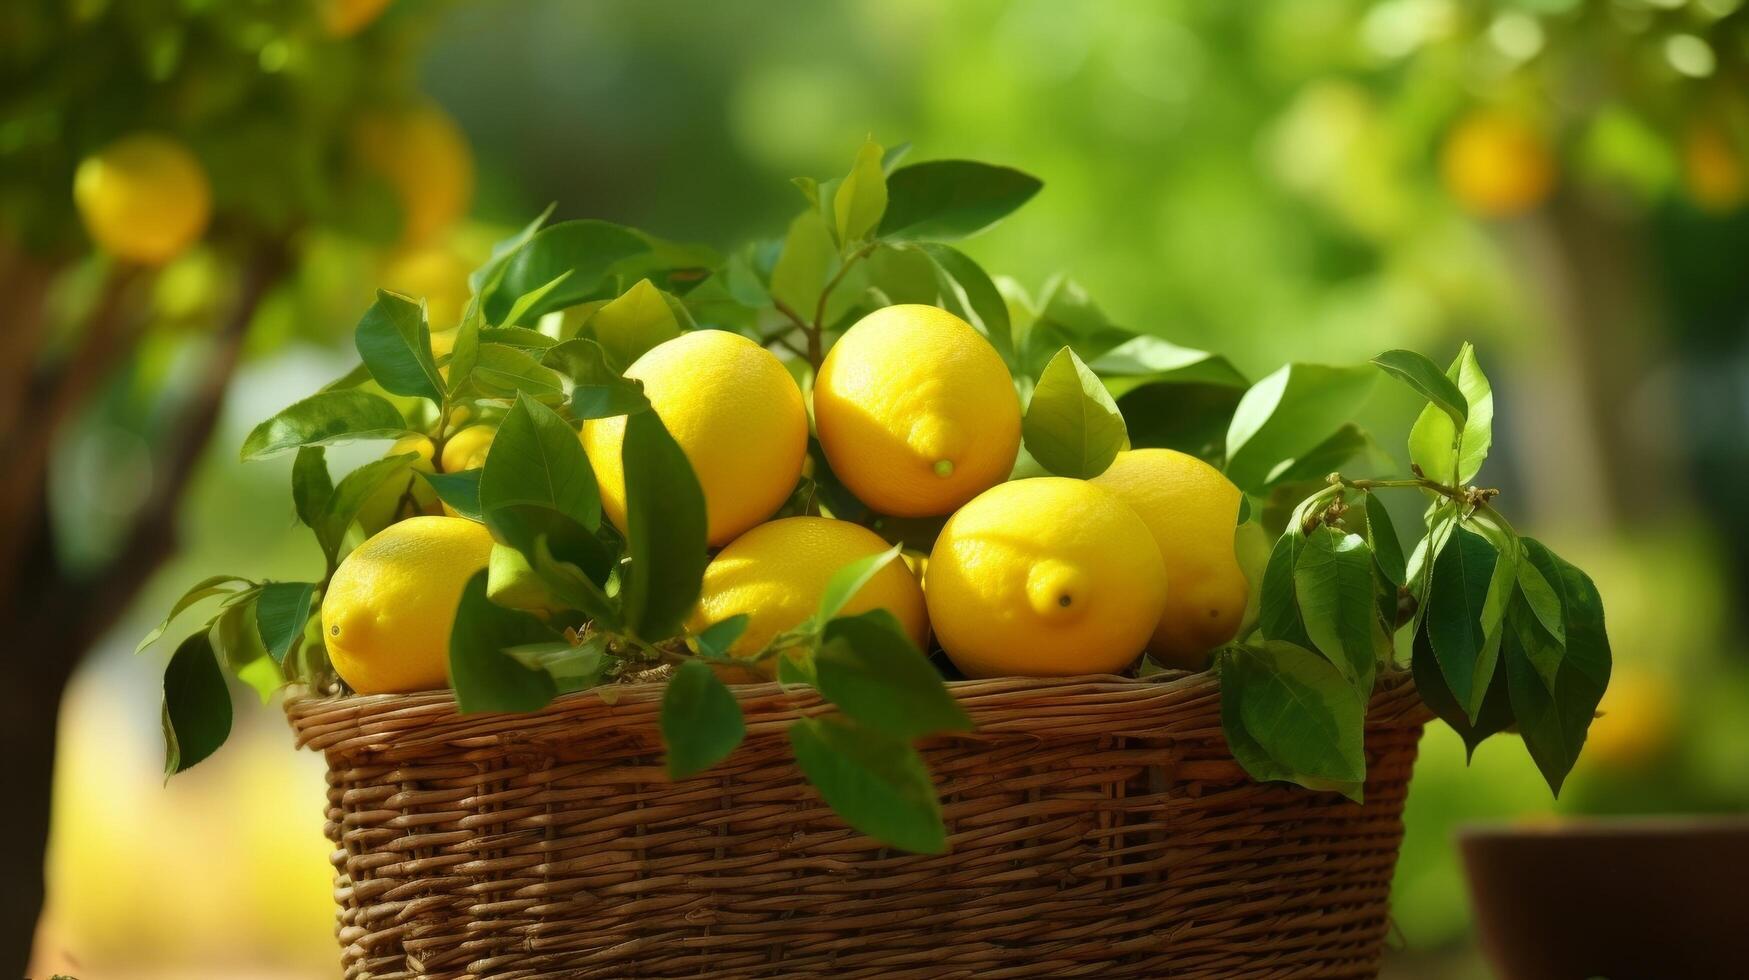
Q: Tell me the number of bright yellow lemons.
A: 6